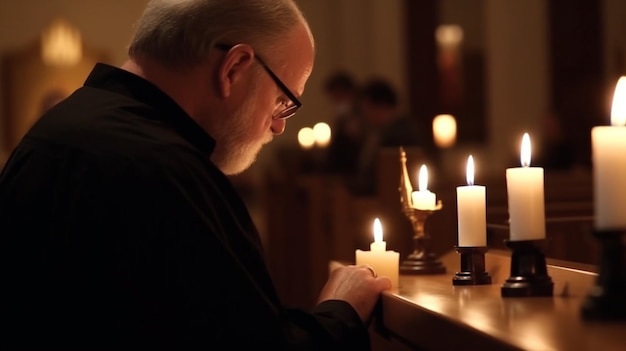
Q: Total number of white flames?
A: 5